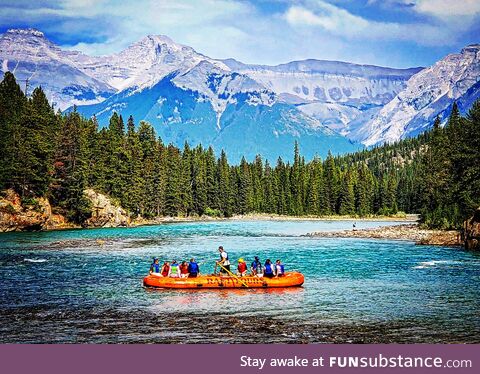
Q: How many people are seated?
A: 9